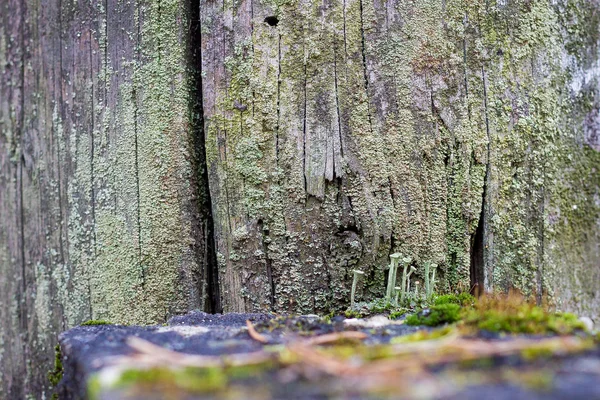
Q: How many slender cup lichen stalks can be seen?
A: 9